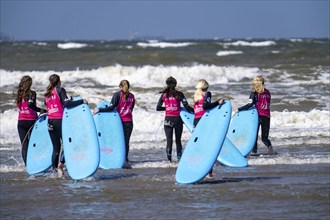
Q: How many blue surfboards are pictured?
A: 6